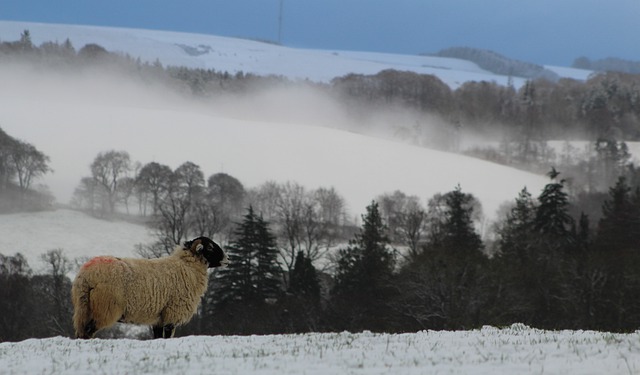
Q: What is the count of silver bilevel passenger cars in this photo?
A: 0